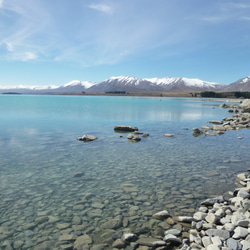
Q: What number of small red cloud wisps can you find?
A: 0